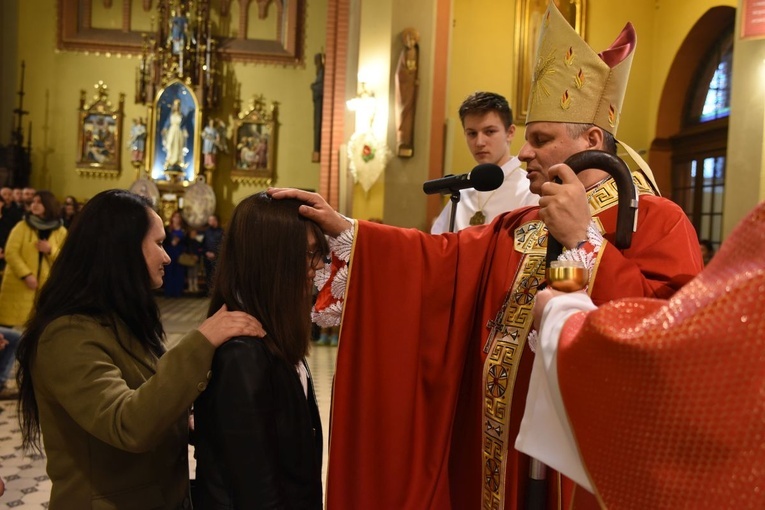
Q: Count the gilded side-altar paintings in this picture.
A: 2